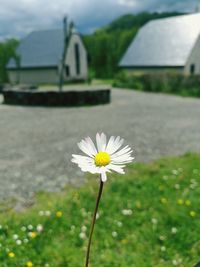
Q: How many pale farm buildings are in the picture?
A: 2